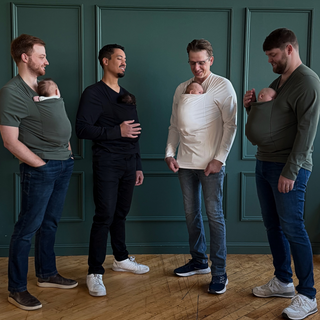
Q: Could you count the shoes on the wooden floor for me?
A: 8